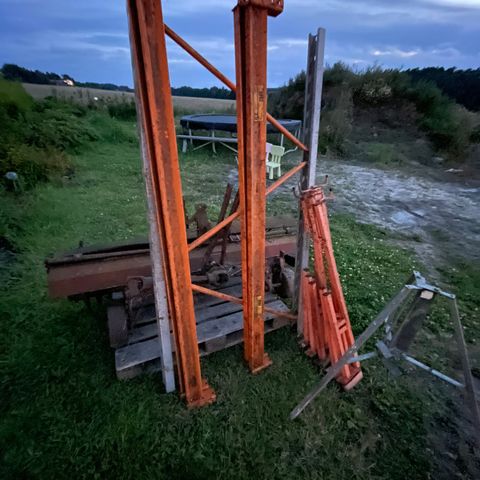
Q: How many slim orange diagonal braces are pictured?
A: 3